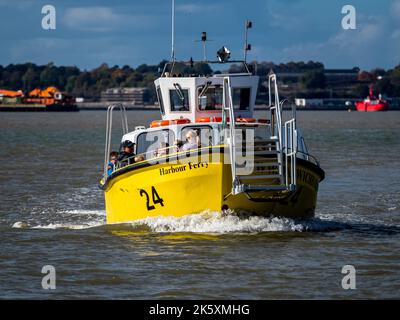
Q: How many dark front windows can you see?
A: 3